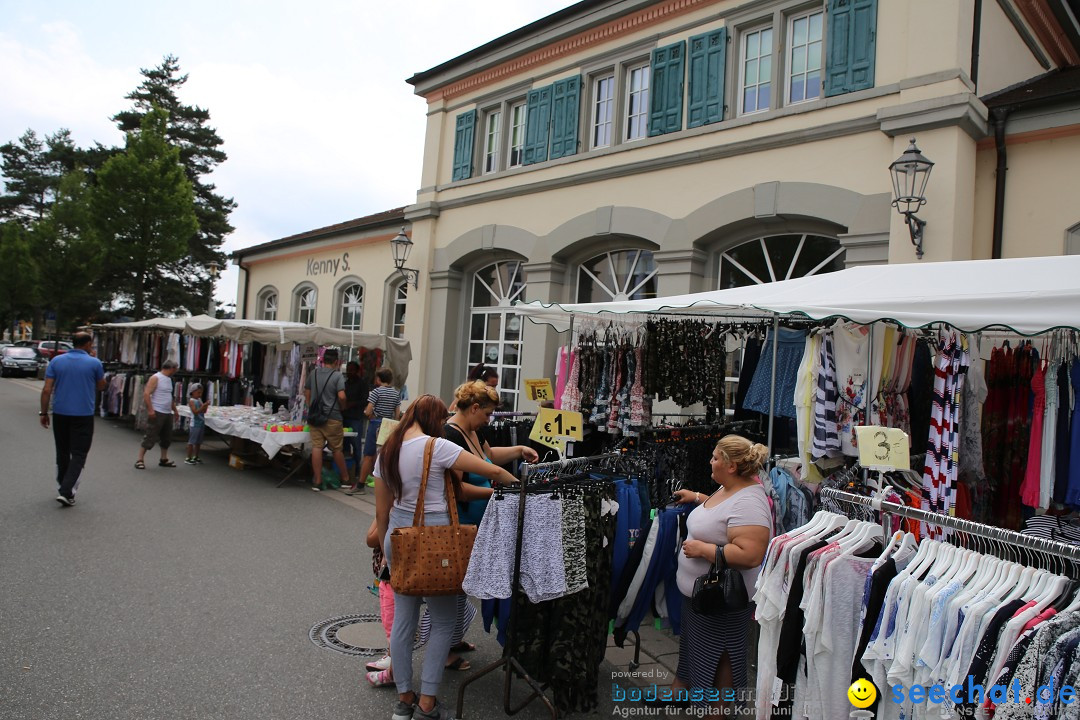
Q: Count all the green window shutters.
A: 6